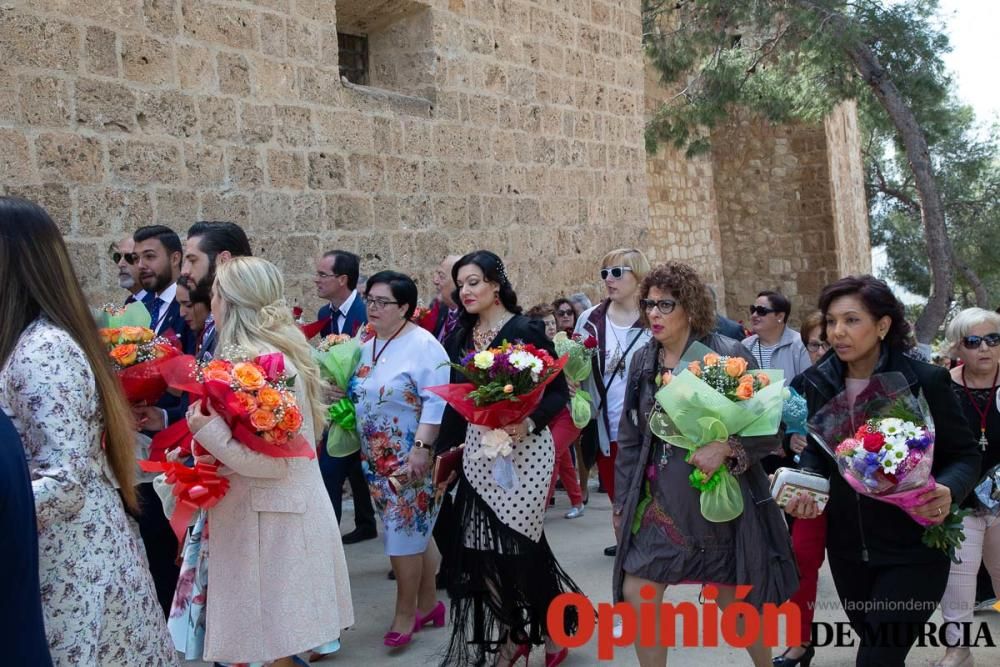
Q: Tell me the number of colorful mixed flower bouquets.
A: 2